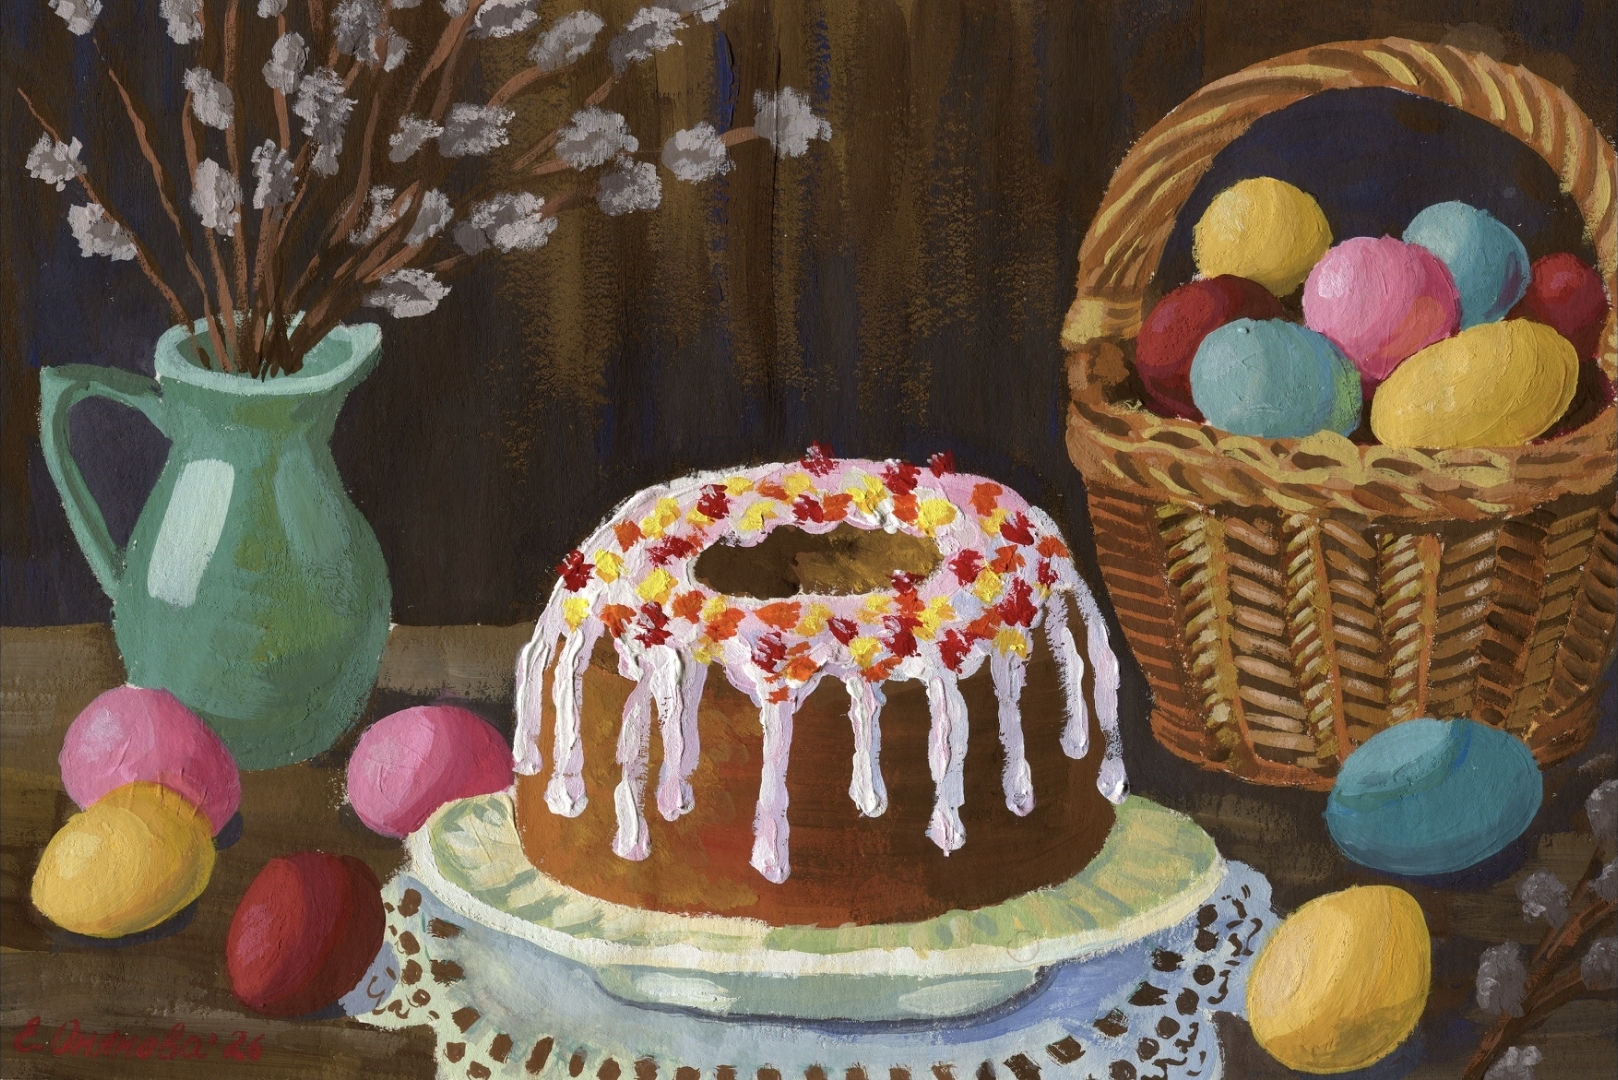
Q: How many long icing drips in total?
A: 10